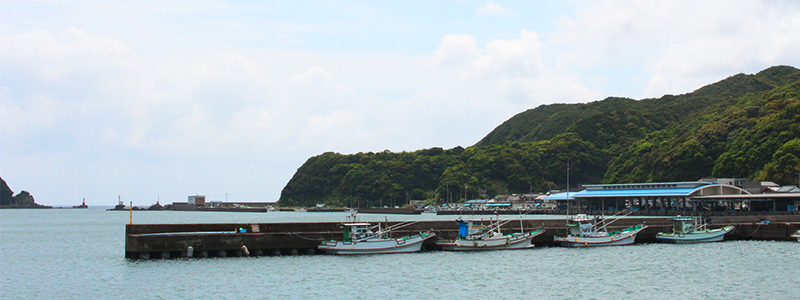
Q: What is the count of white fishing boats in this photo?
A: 4